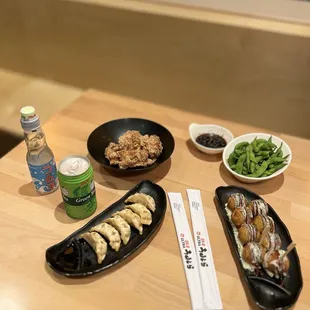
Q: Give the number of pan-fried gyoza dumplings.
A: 6